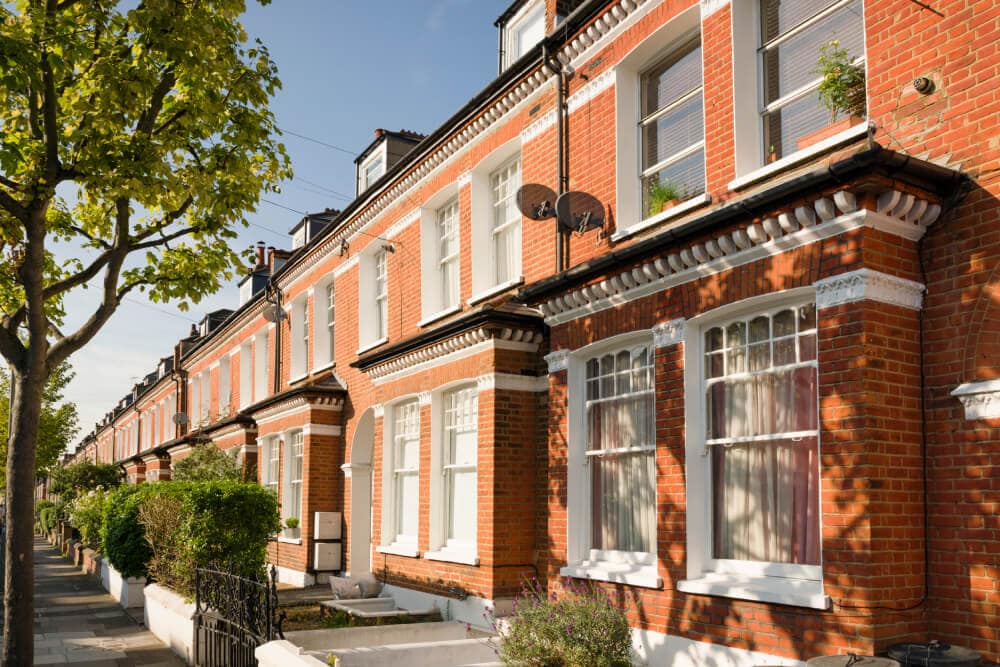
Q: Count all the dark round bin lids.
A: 2